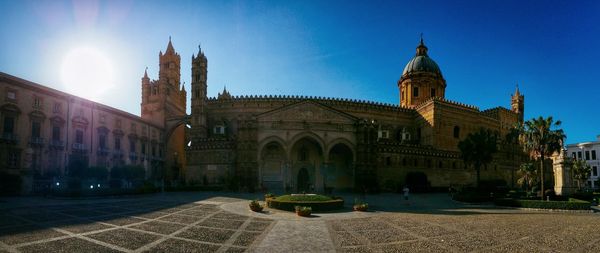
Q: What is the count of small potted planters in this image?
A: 3